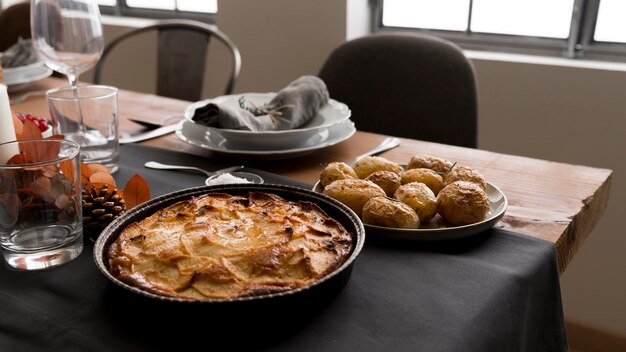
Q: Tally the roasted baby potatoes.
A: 10